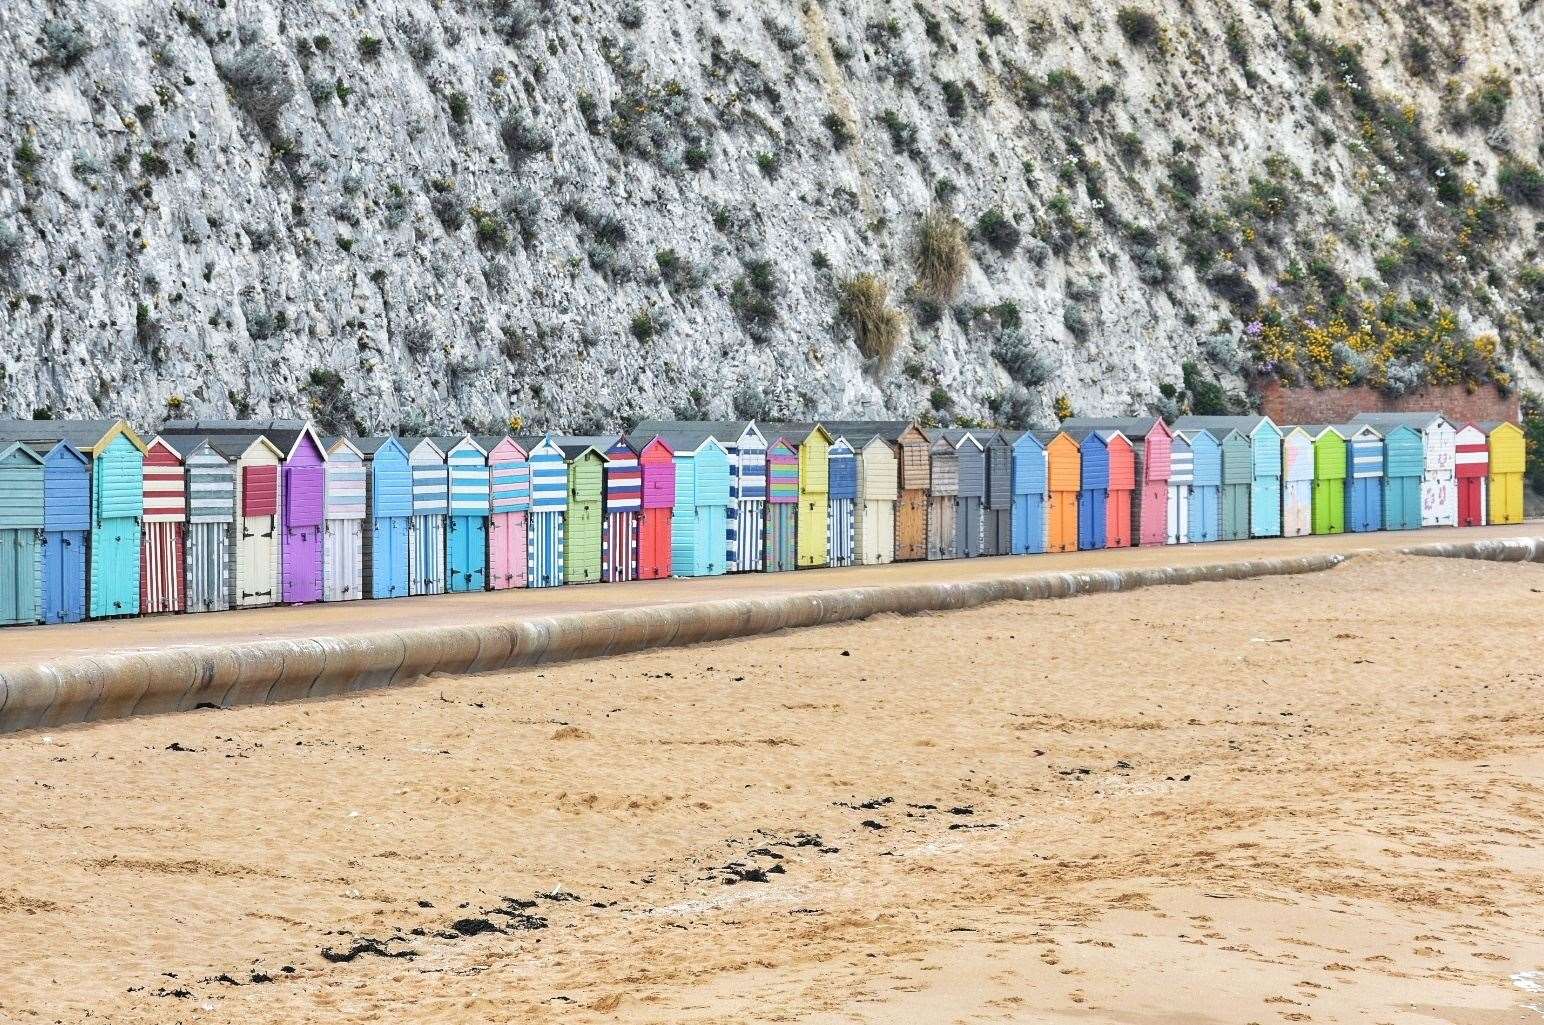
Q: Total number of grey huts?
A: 2